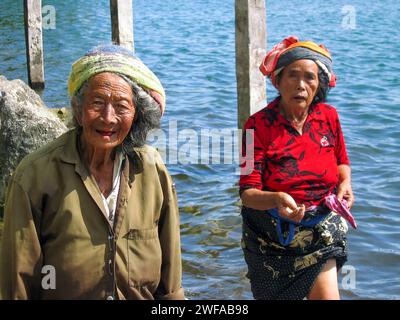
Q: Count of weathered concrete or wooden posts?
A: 3